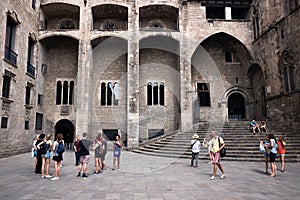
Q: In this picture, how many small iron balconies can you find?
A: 2